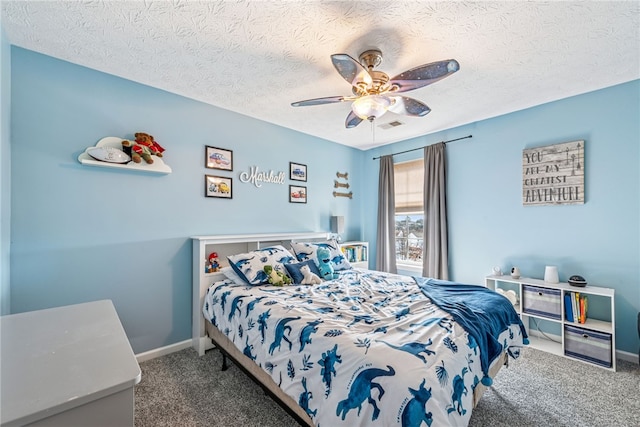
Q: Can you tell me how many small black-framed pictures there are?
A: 4